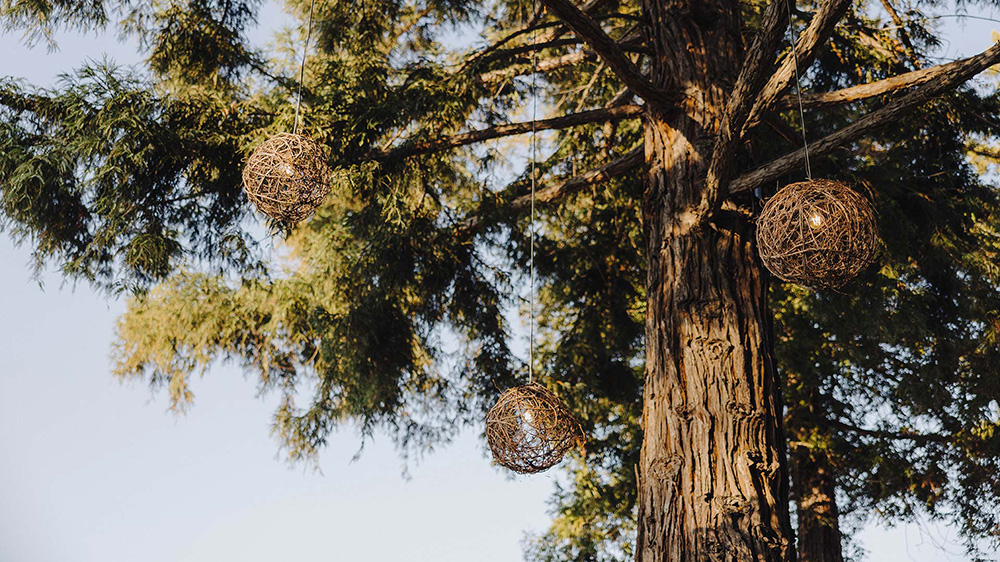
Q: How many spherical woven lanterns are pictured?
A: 3